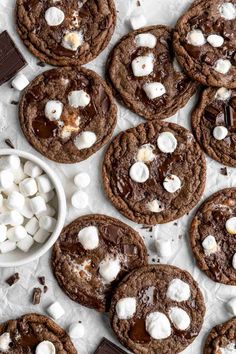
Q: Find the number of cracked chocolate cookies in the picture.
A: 11